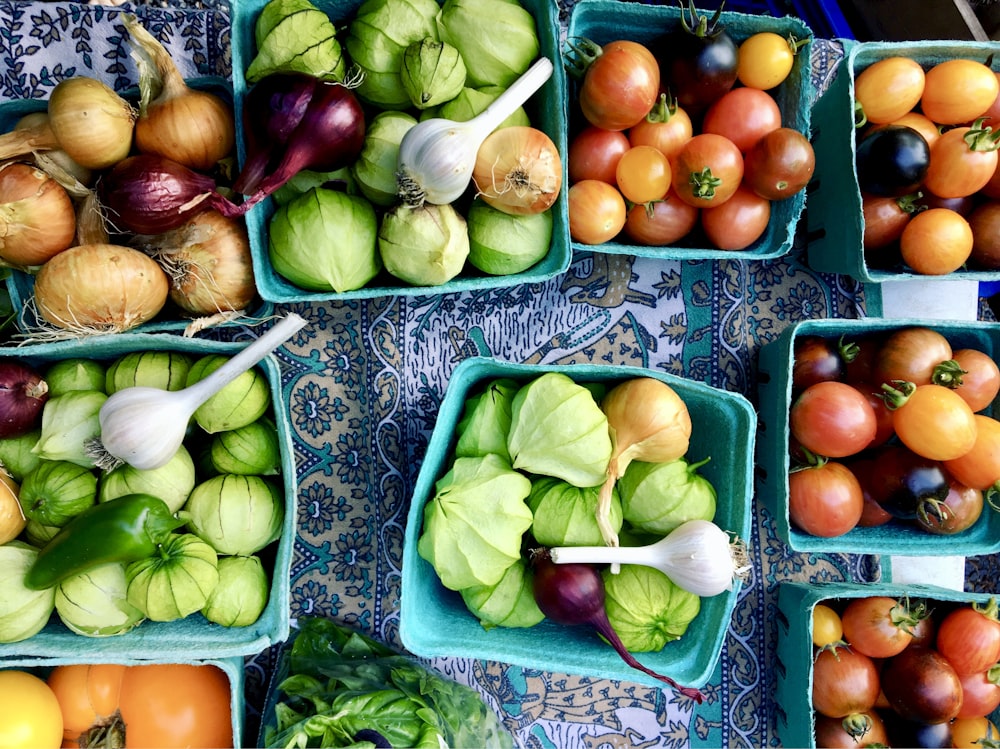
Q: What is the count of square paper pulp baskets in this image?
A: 9